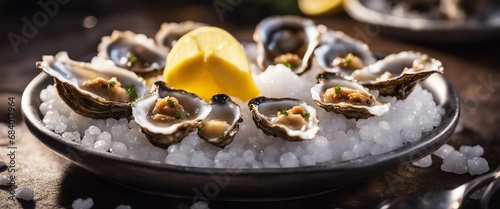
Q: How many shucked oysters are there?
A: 10